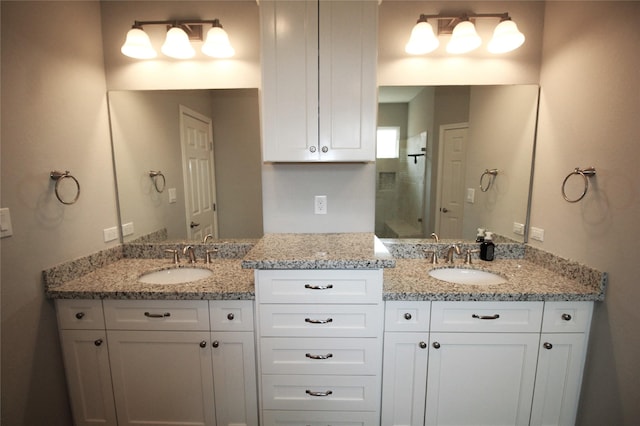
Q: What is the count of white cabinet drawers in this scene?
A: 11